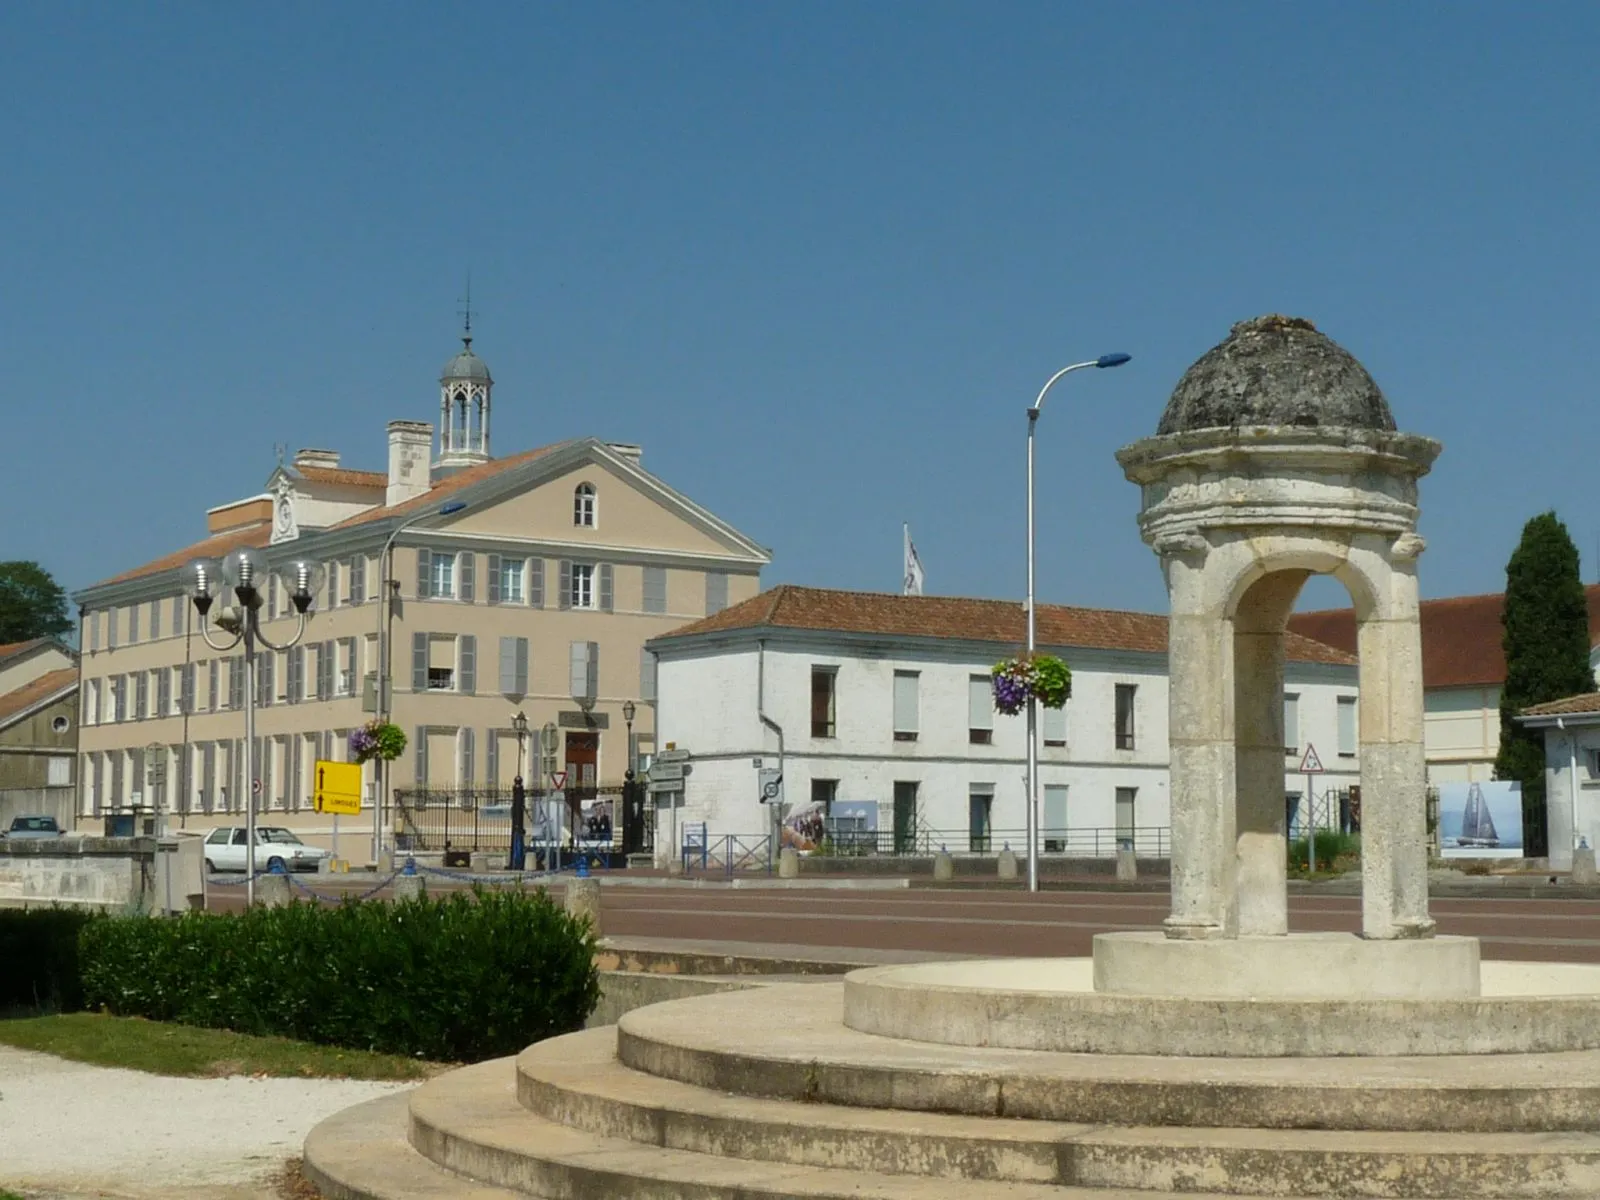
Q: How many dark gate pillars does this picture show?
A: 2